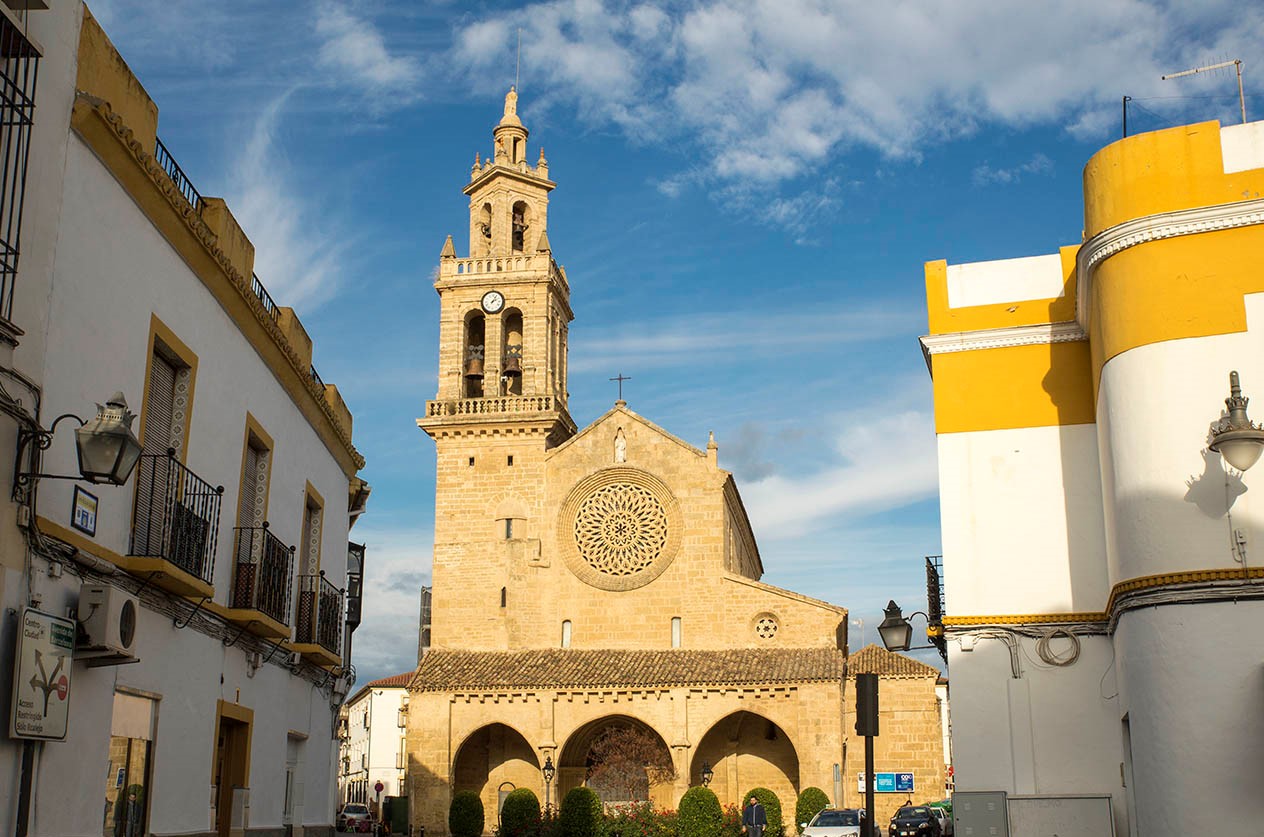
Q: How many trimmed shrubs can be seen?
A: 6